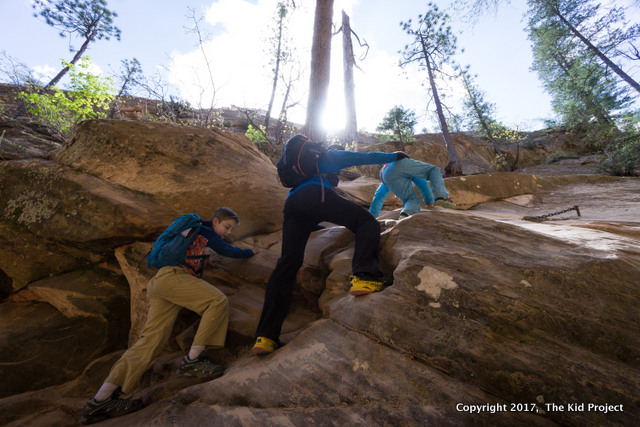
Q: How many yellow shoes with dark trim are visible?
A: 2